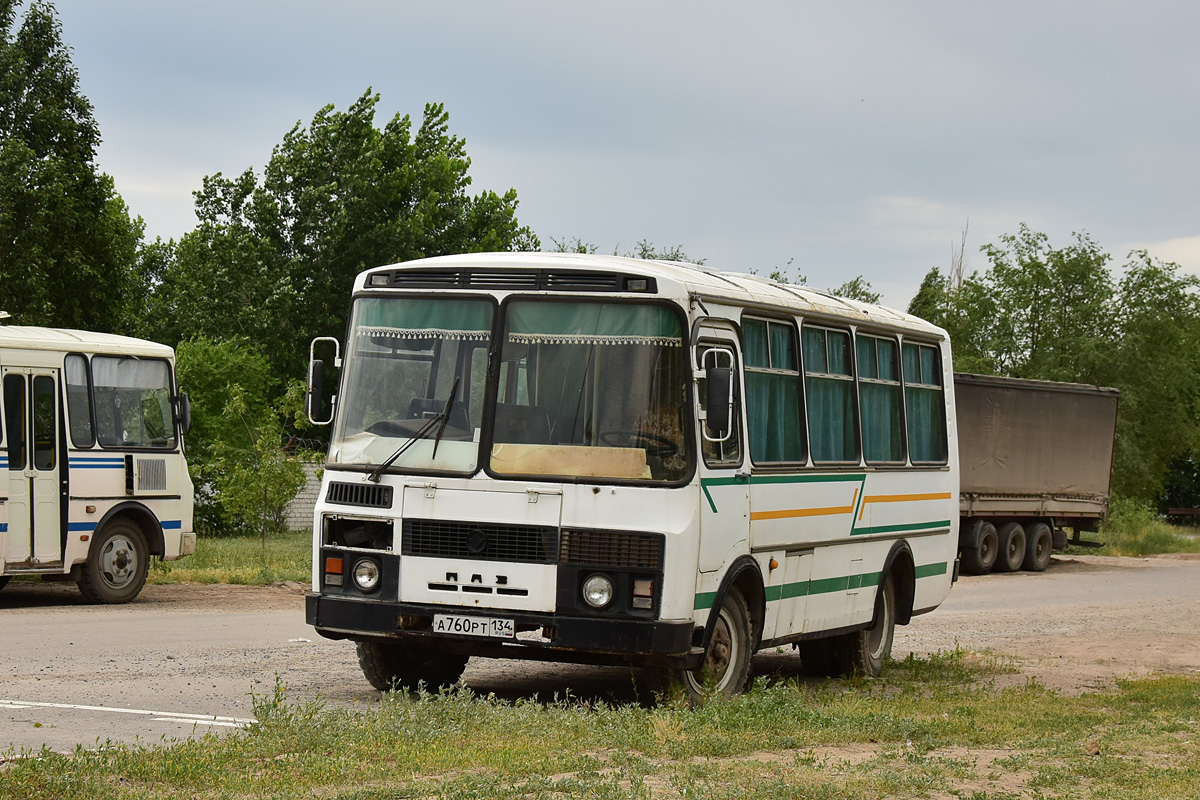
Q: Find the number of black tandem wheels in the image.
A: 3